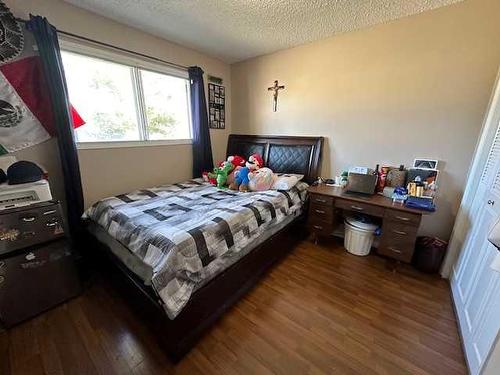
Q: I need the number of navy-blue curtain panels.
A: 2